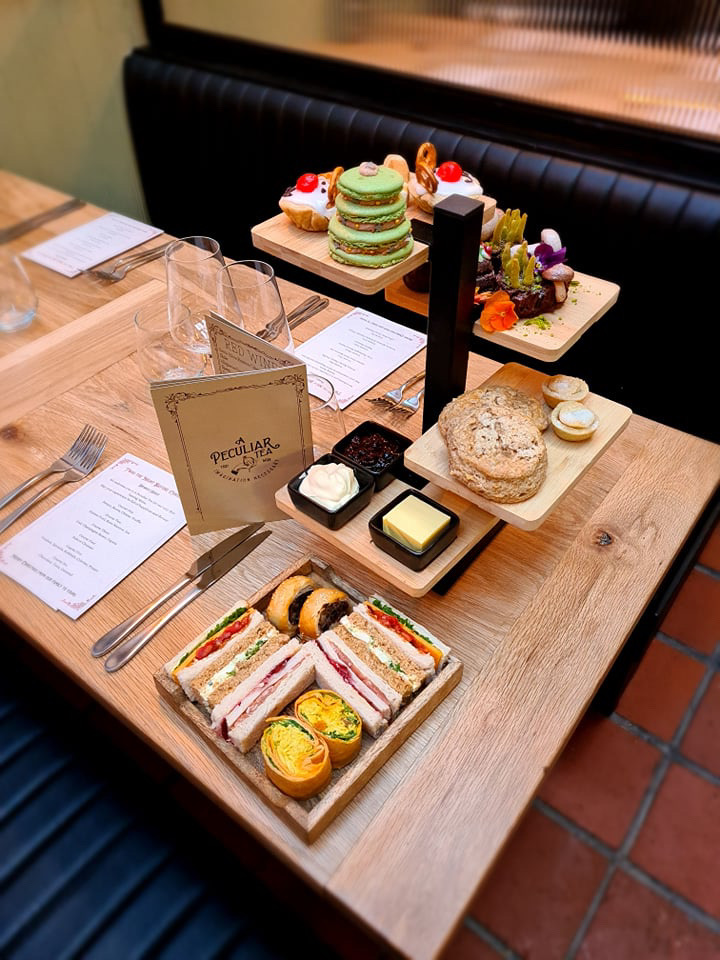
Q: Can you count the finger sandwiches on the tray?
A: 6